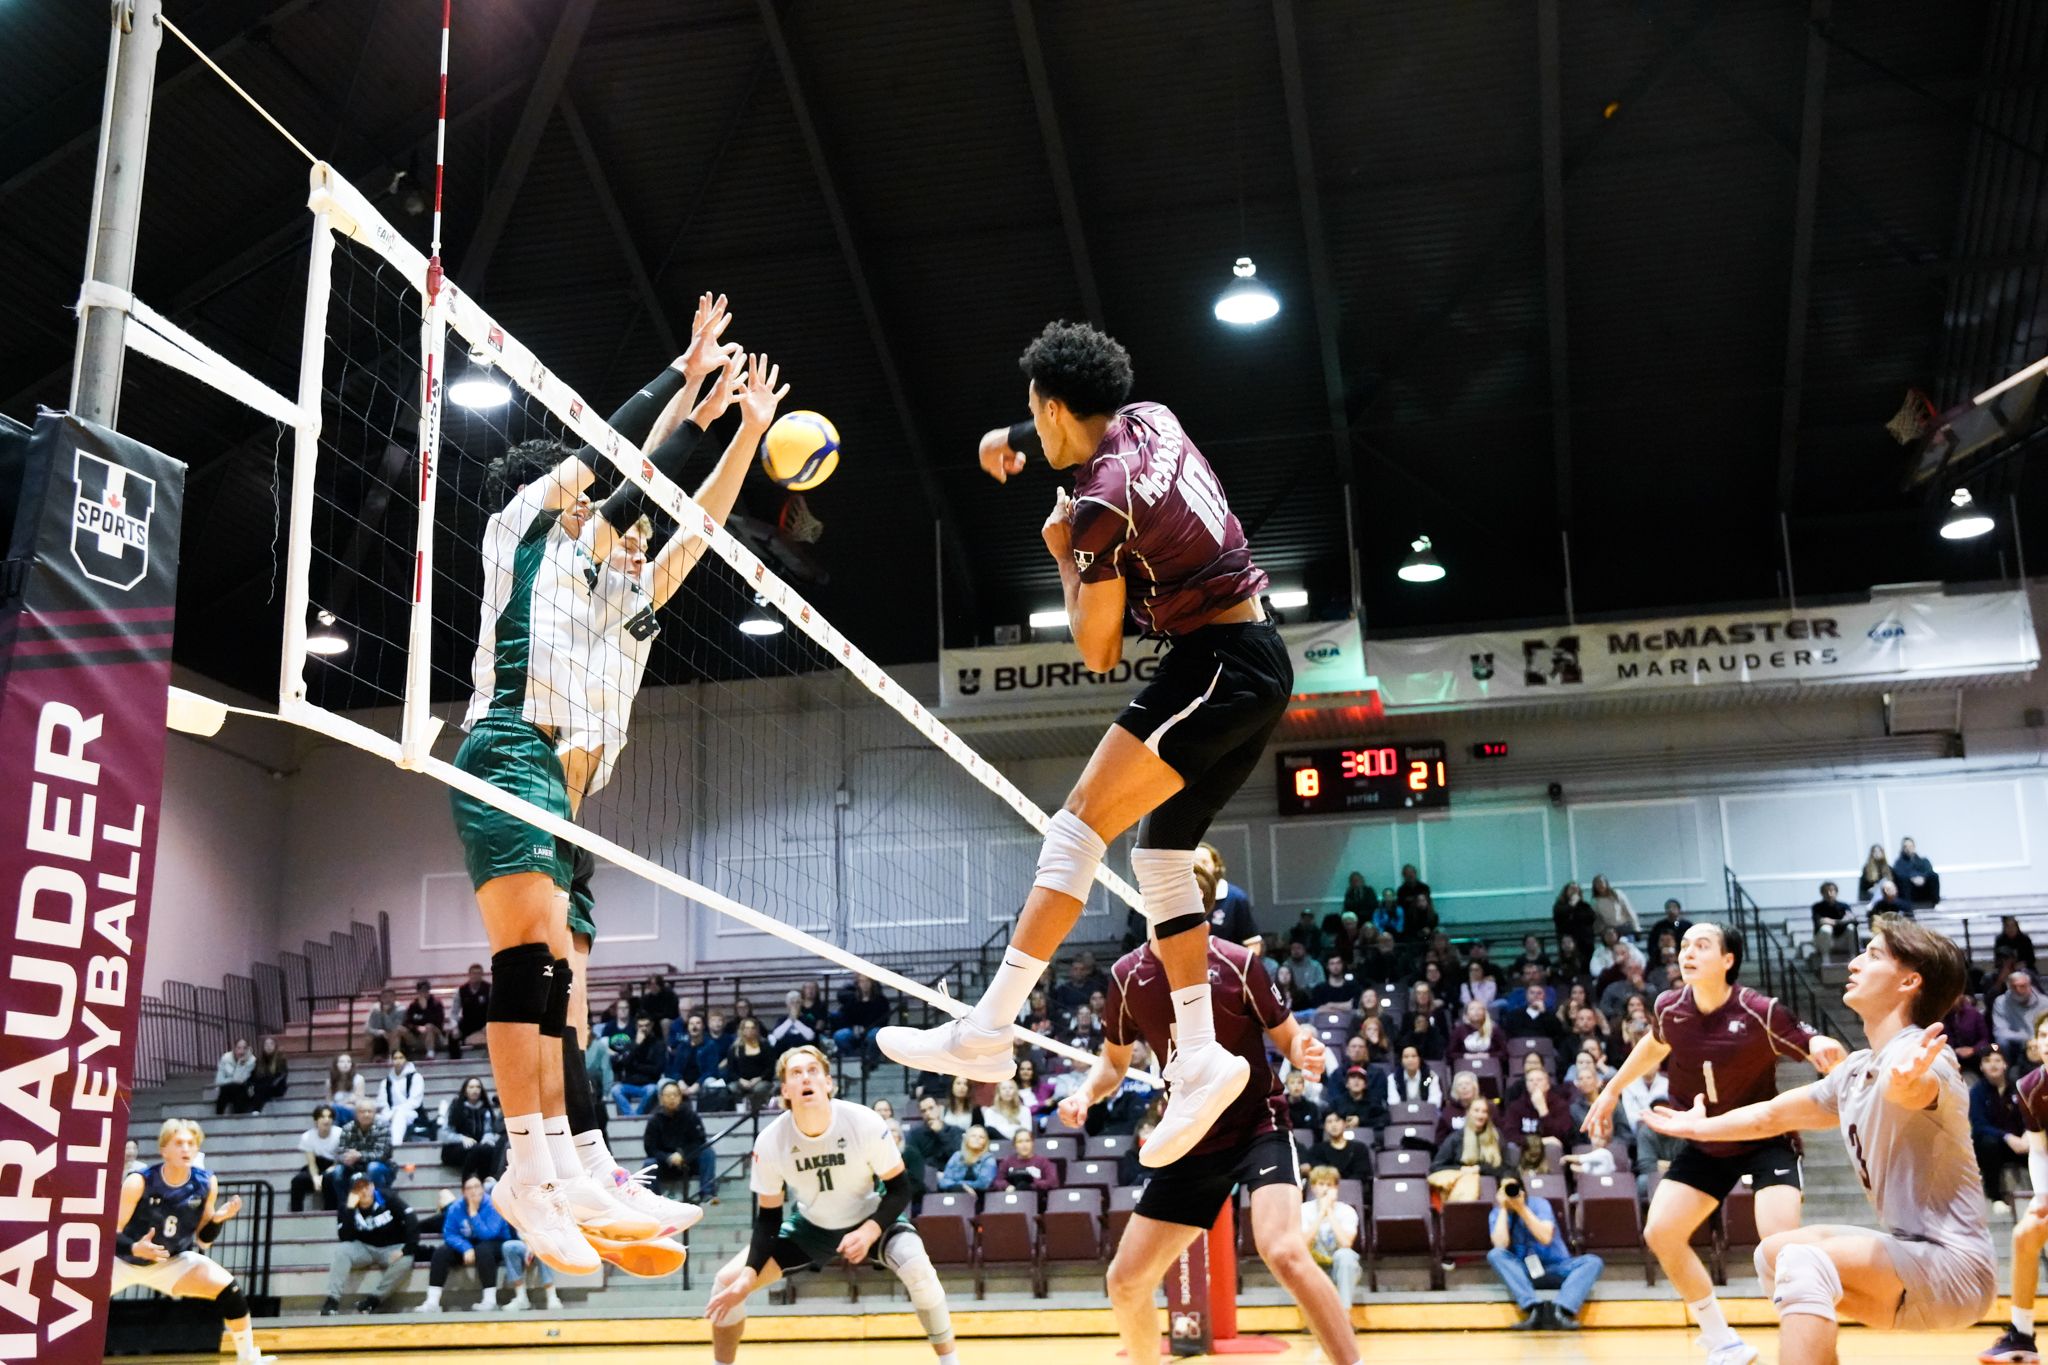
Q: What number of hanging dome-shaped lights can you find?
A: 6